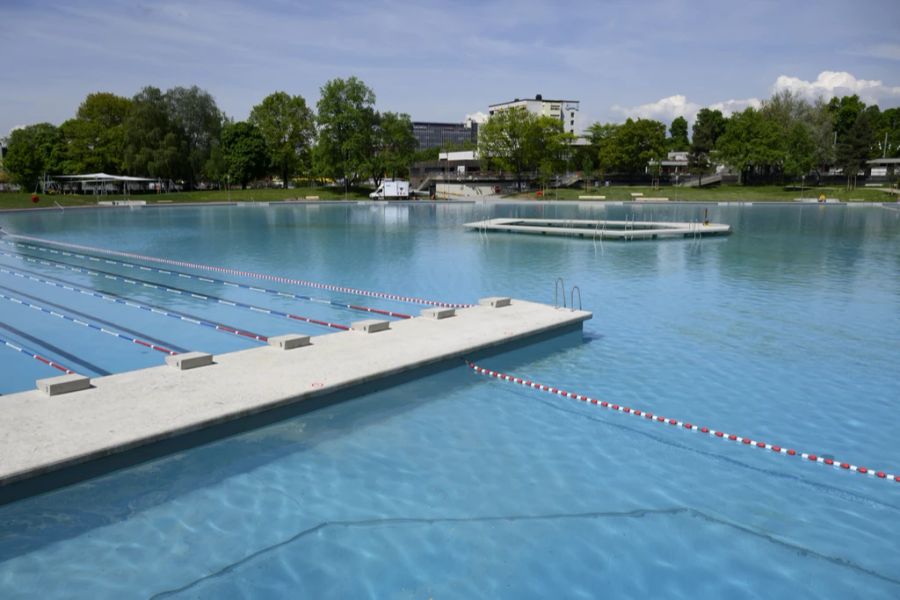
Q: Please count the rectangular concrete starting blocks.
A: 6